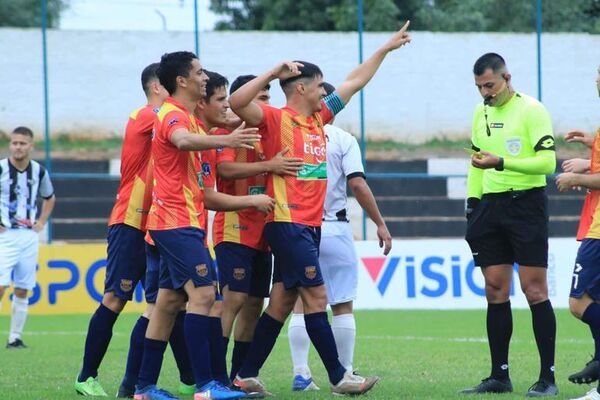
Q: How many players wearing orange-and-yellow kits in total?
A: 6